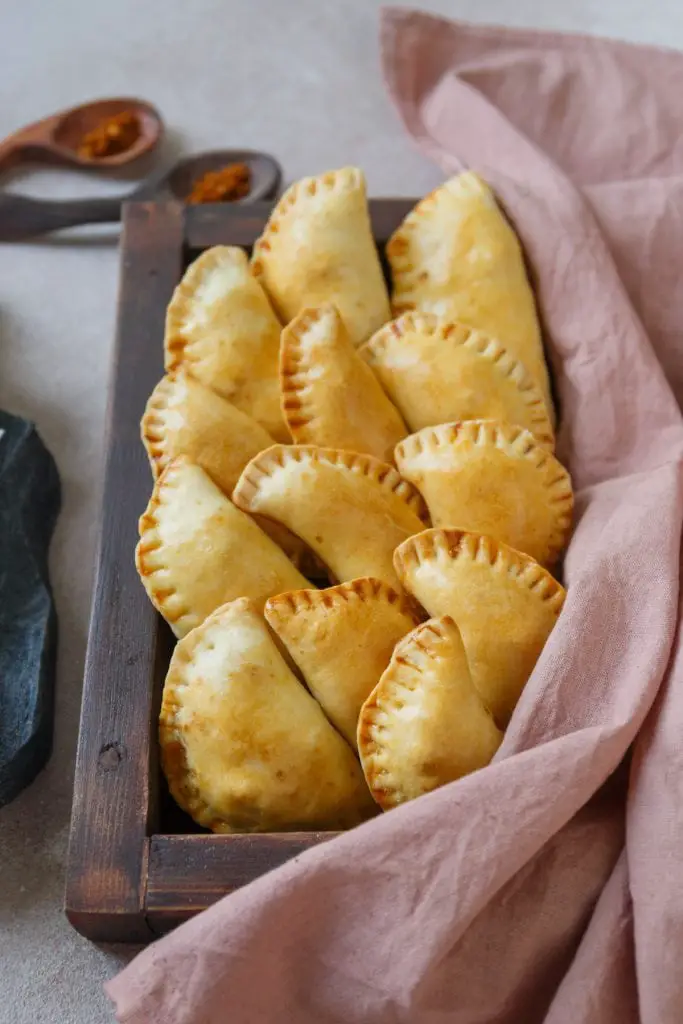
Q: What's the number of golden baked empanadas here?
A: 13